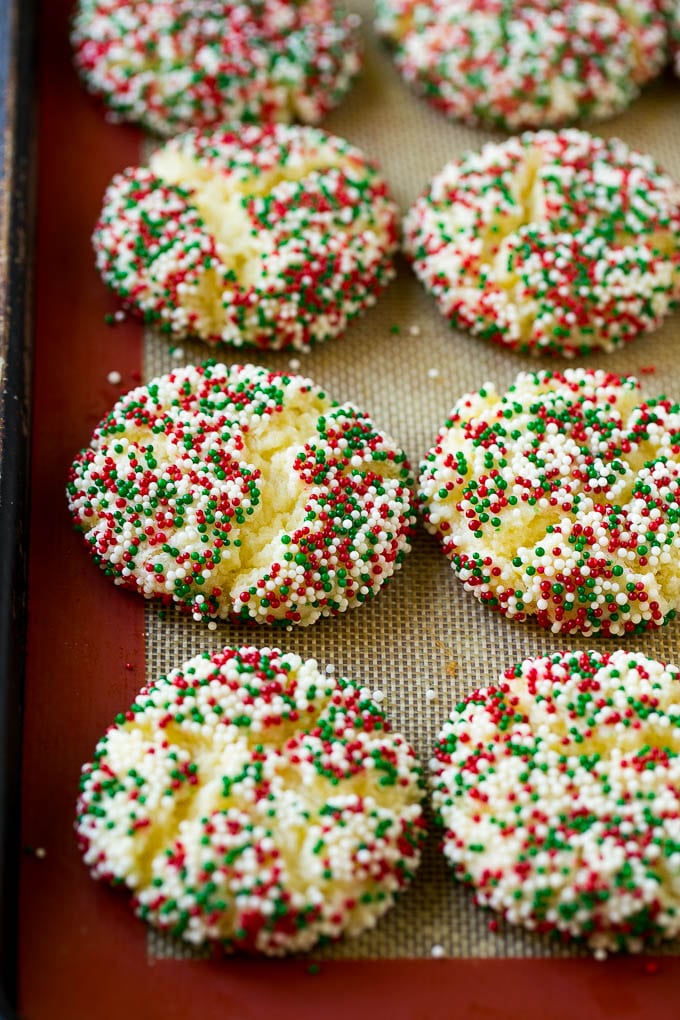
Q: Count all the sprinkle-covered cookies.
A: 8